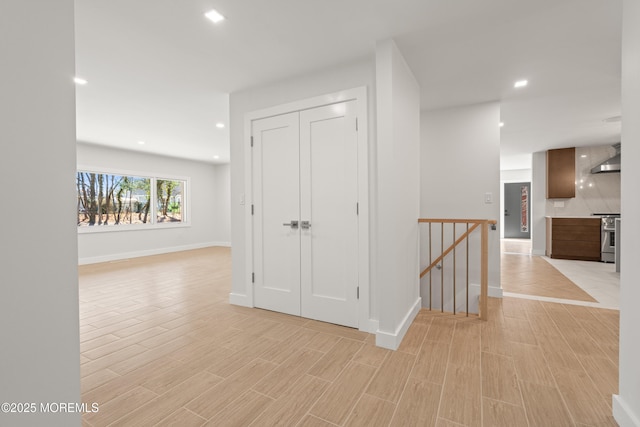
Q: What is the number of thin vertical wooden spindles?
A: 4